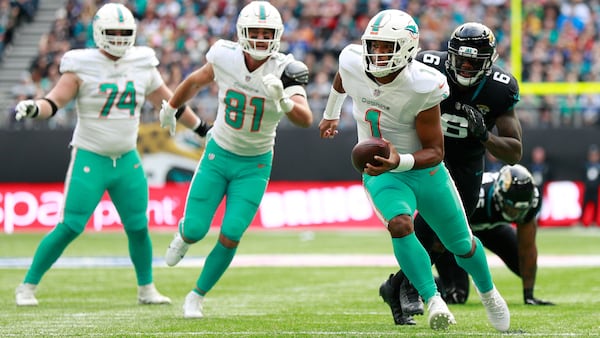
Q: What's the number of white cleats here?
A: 6